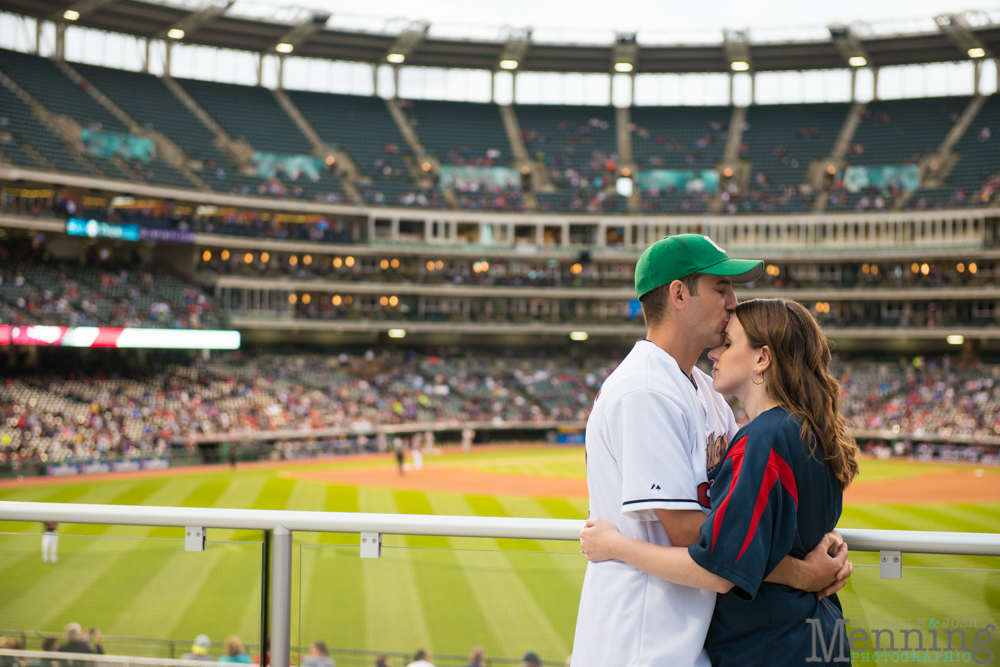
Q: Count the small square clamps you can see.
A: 3